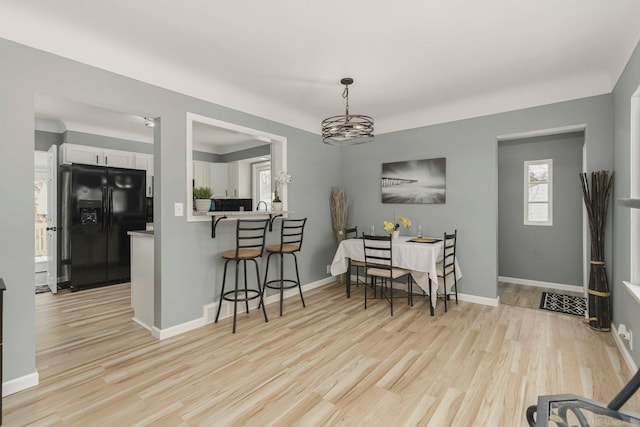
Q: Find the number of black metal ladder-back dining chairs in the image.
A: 3